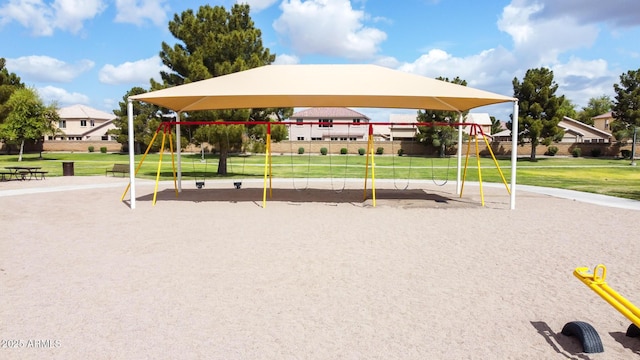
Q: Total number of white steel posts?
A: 4